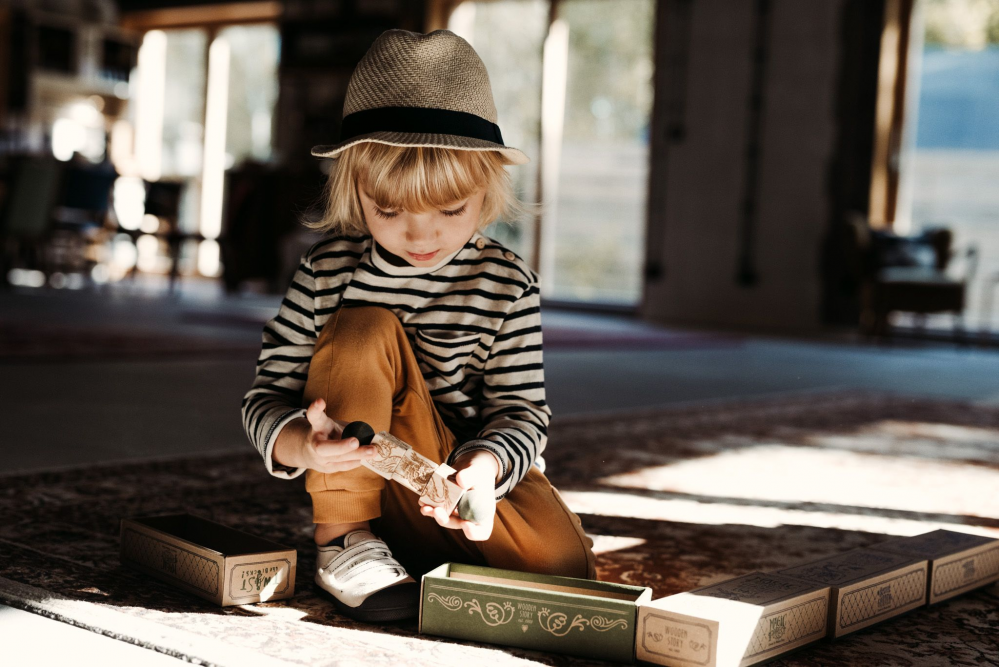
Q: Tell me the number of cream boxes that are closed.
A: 3